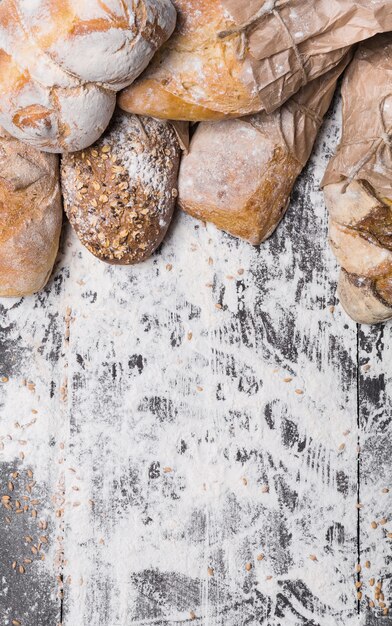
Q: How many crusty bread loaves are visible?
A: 6